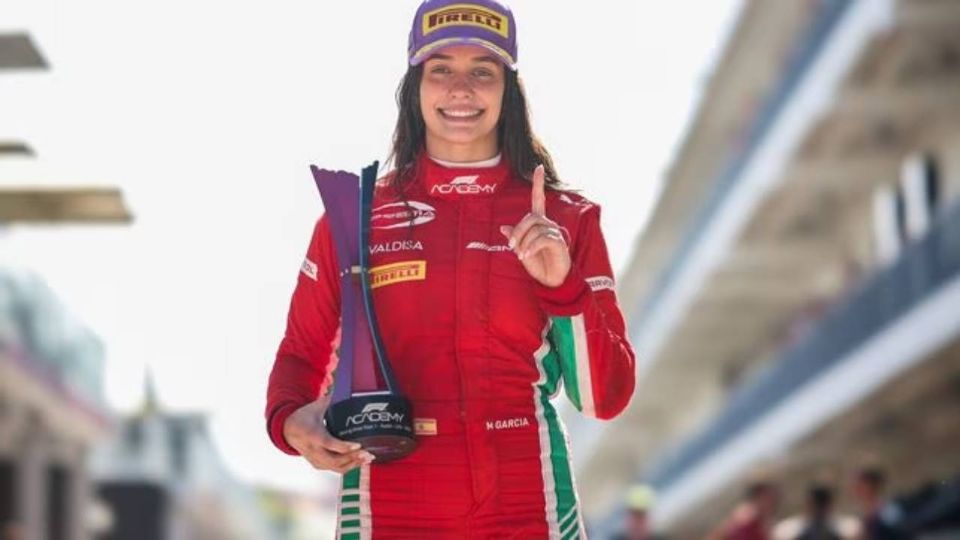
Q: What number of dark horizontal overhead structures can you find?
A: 3